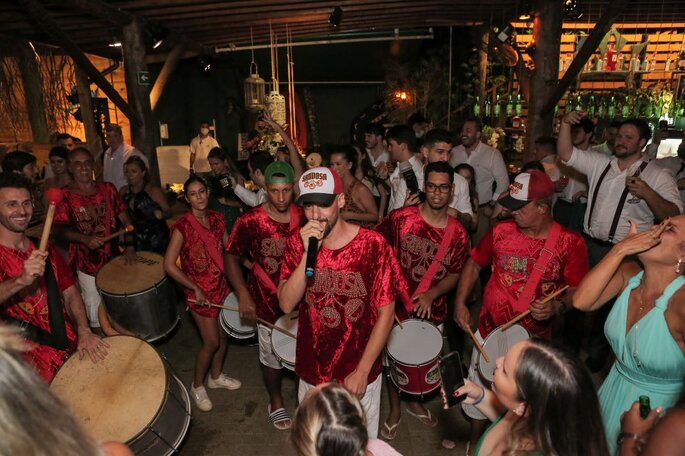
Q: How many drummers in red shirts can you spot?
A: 6